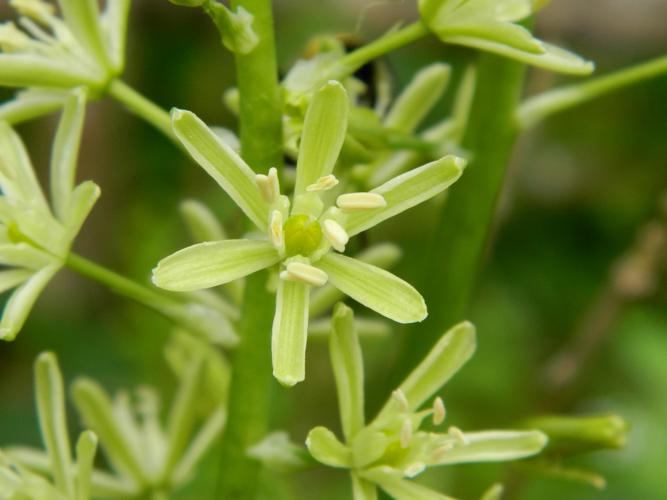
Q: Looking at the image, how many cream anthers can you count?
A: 12